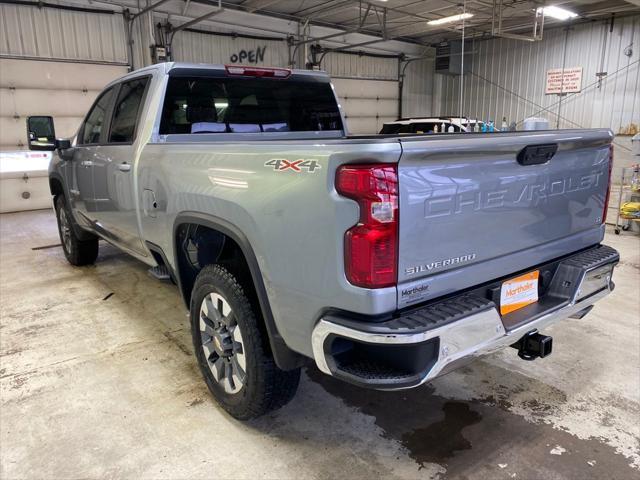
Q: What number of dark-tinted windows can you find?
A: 3